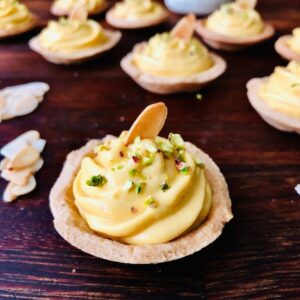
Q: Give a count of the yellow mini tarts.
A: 9